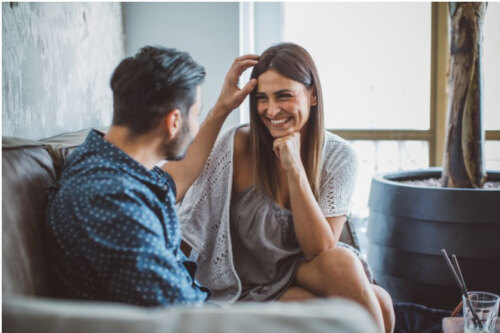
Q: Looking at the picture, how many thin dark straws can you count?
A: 2